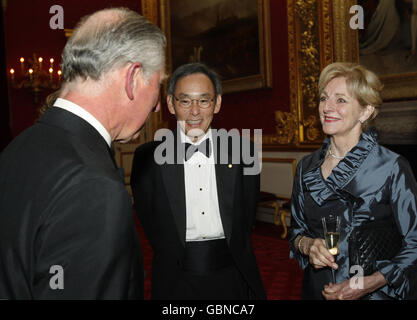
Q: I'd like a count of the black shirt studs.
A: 3